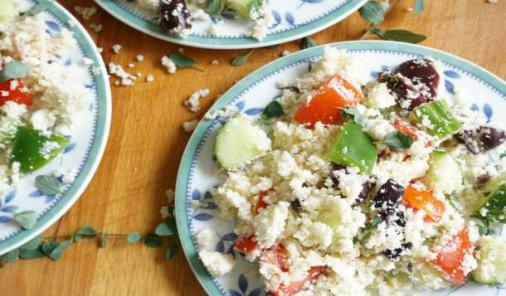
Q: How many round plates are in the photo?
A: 3